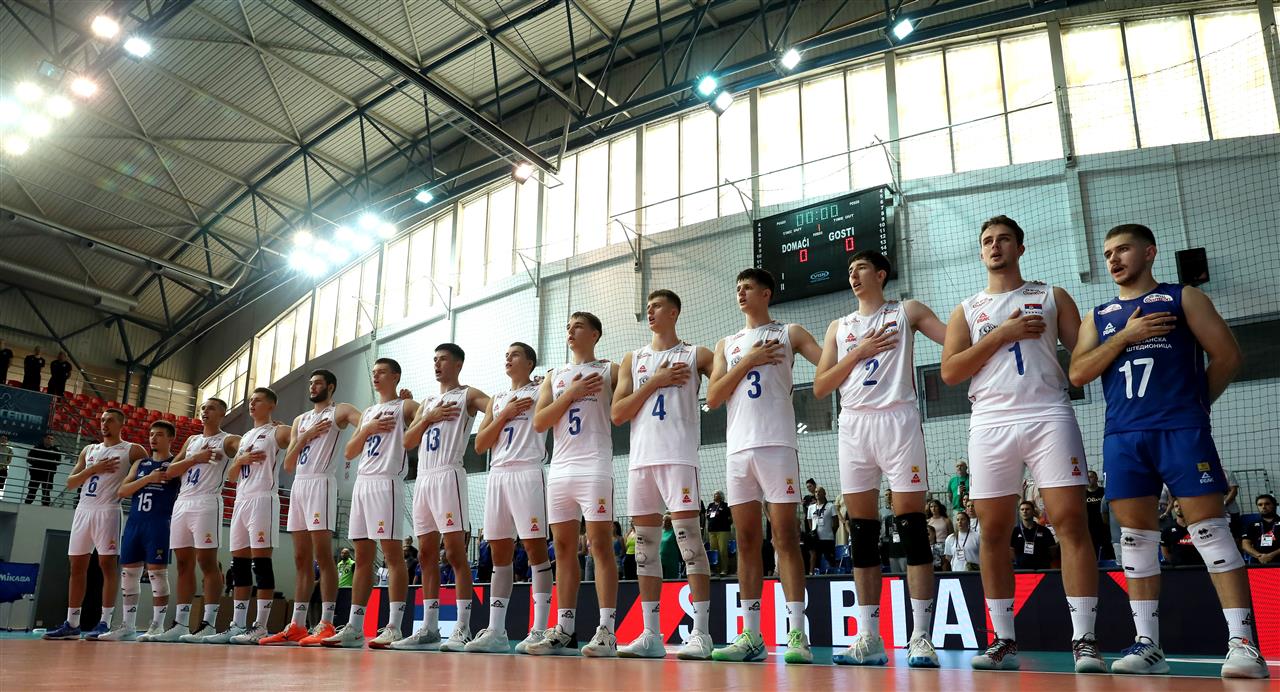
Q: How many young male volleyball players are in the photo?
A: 14